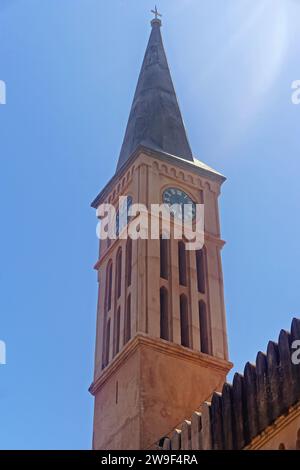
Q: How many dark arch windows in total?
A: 12